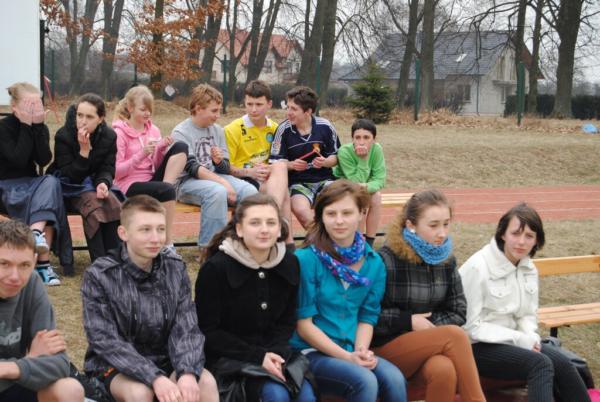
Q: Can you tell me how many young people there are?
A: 13